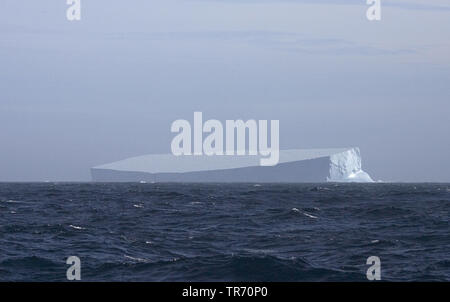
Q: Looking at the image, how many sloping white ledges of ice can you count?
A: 1